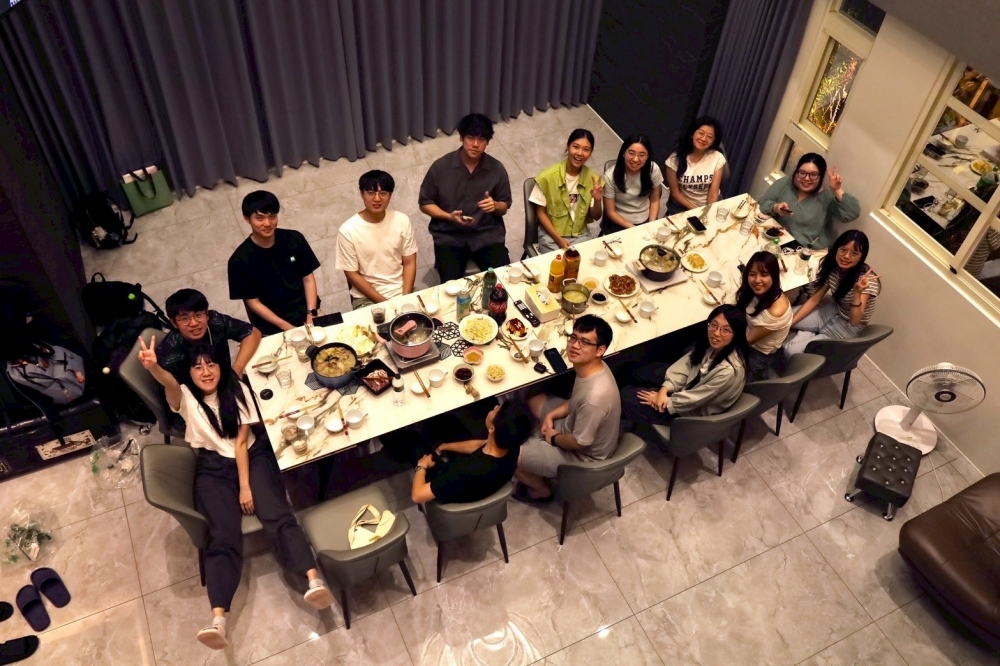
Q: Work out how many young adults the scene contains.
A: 14